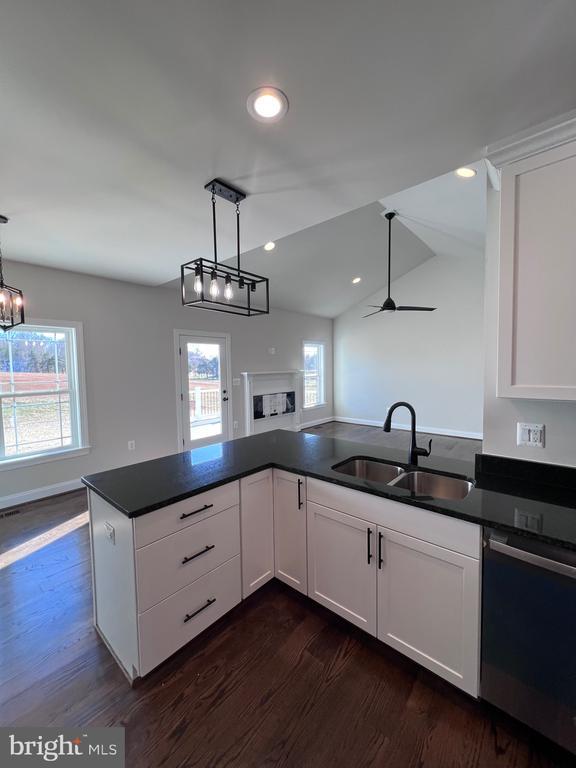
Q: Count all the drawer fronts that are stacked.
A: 3